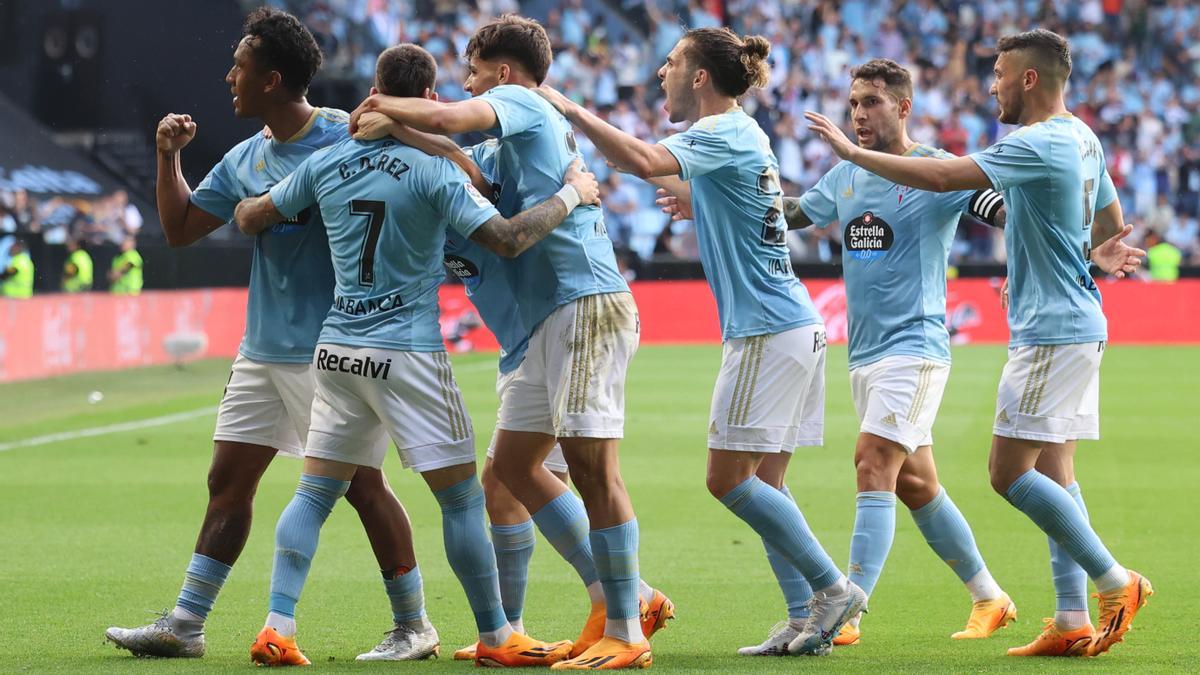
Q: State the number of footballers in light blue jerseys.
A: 7